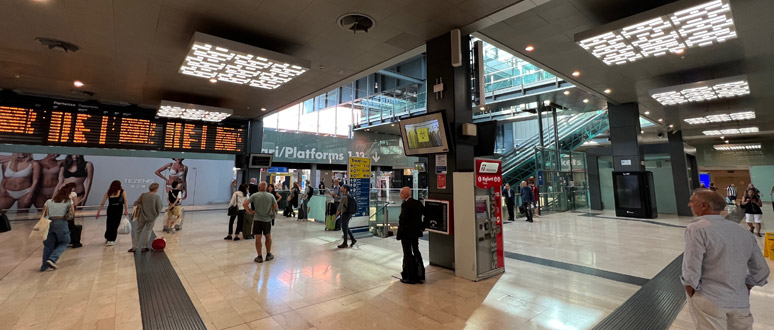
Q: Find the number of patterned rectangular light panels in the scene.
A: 7